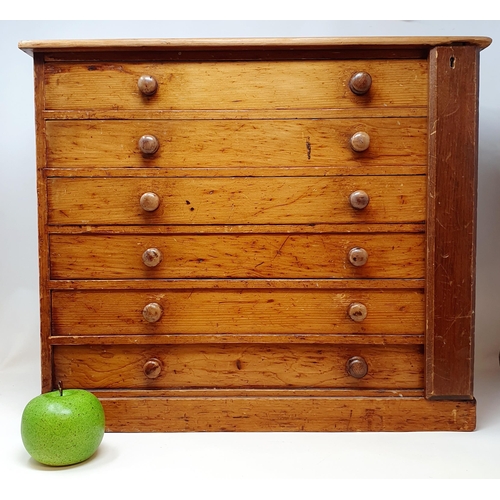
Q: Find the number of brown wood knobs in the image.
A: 12